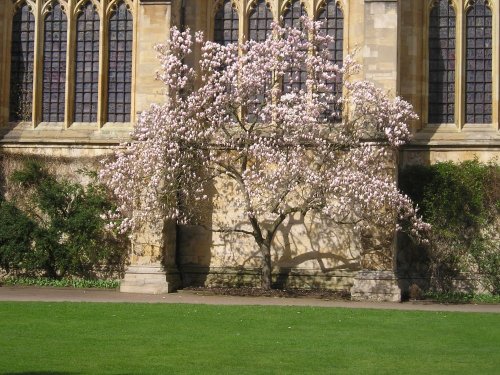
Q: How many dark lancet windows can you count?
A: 10